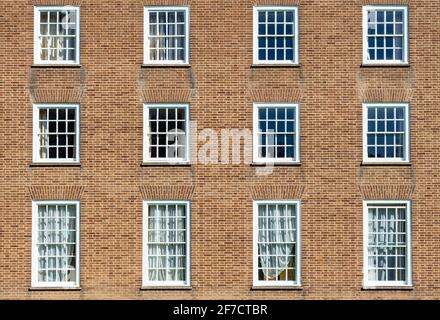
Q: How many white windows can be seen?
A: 12